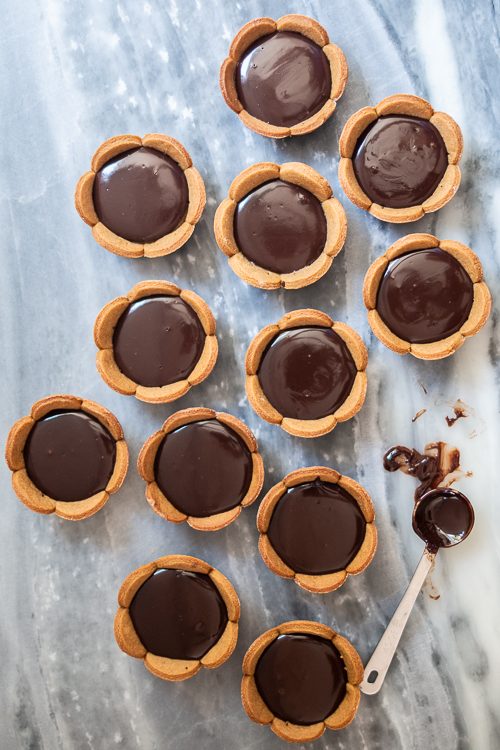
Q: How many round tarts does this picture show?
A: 12